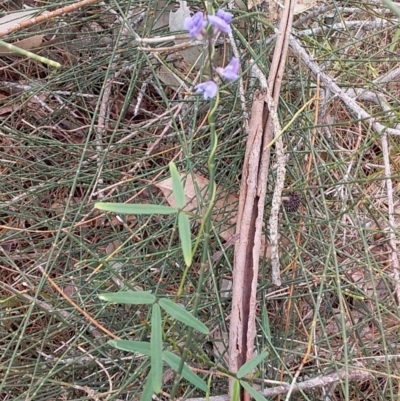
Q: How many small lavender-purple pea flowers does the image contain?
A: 4